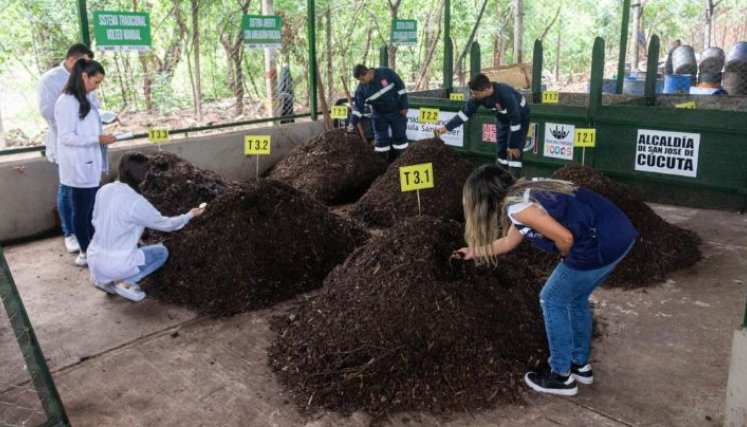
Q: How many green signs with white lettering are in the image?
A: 3